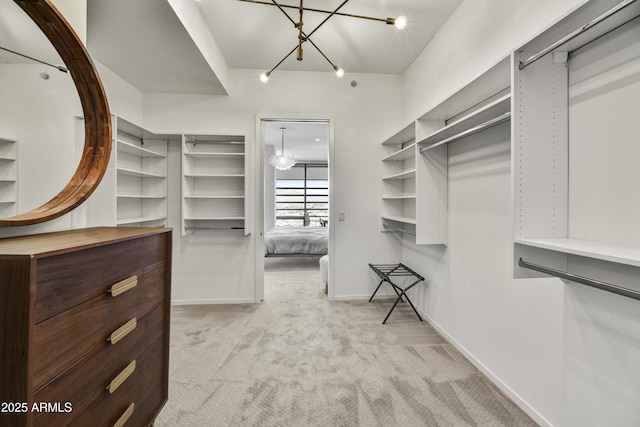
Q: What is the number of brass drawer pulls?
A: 4